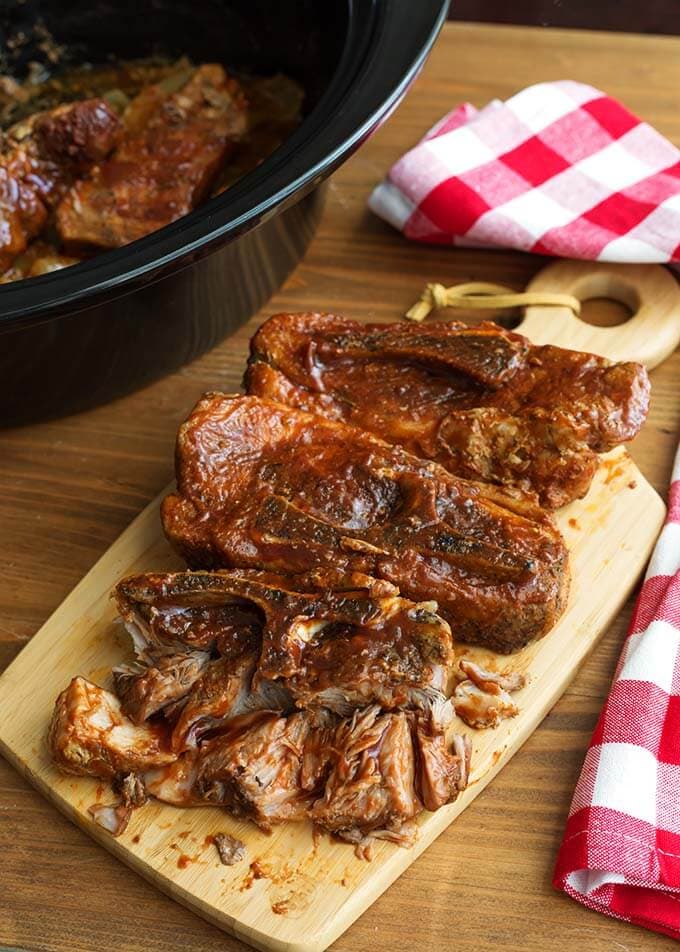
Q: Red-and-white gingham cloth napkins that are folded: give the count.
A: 2